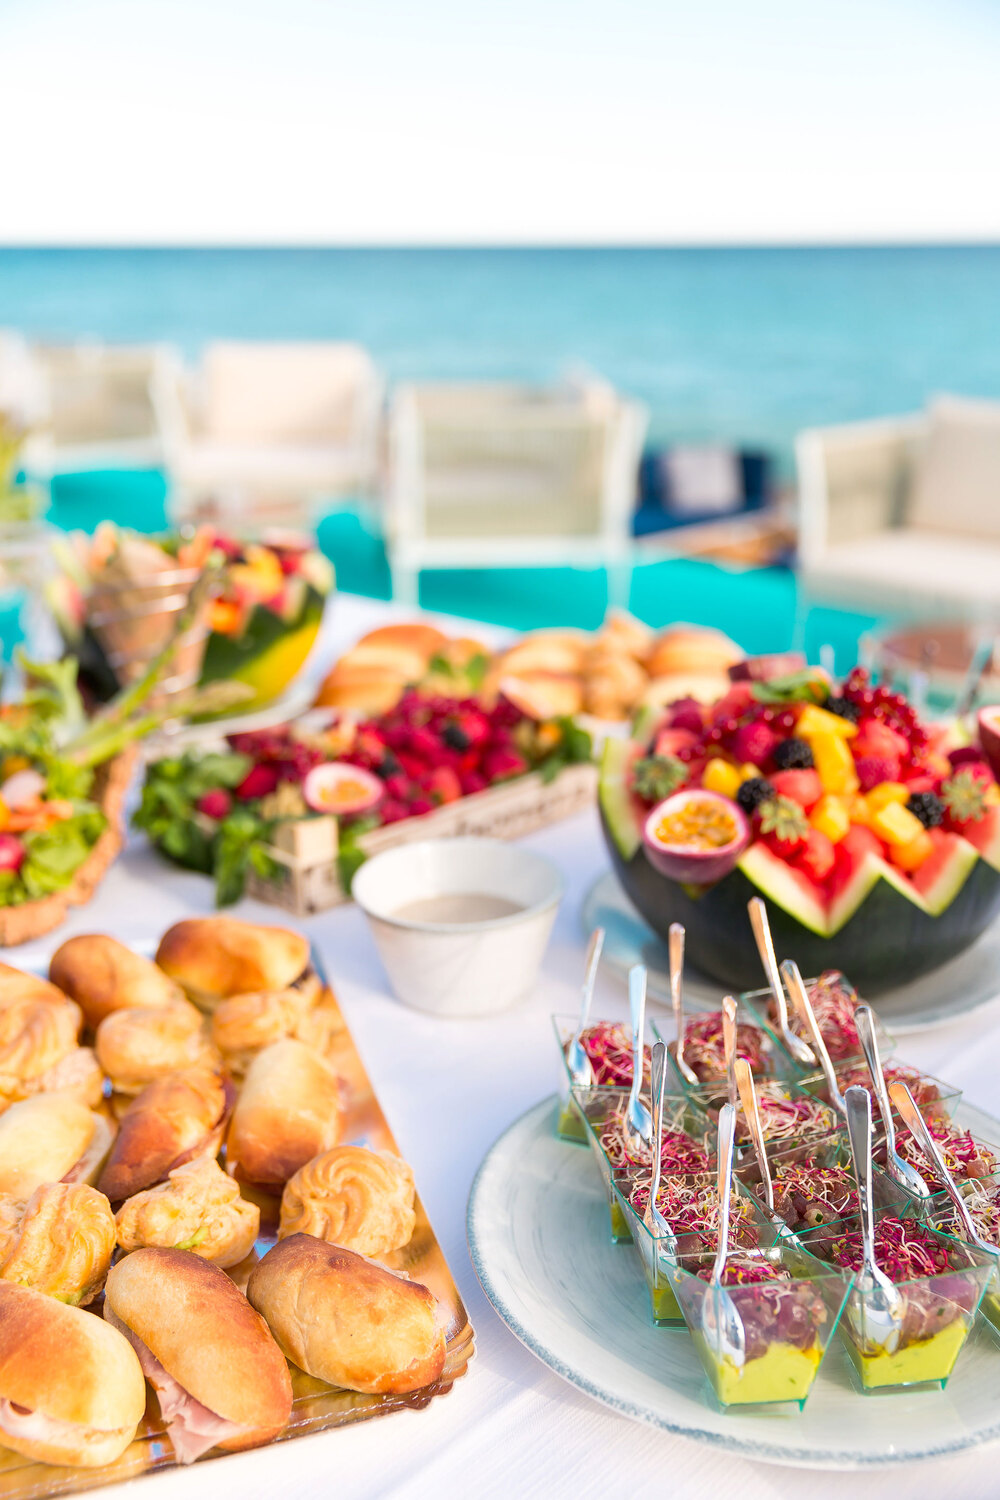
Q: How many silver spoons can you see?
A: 12